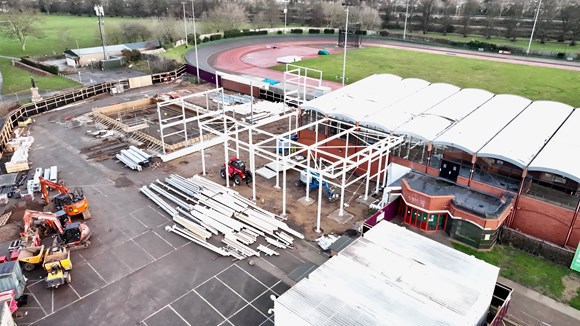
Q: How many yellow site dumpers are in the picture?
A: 2